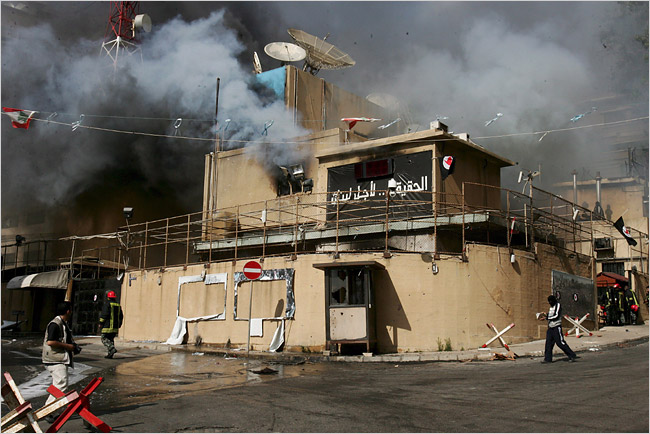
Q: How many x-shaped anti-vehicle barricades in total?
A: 4